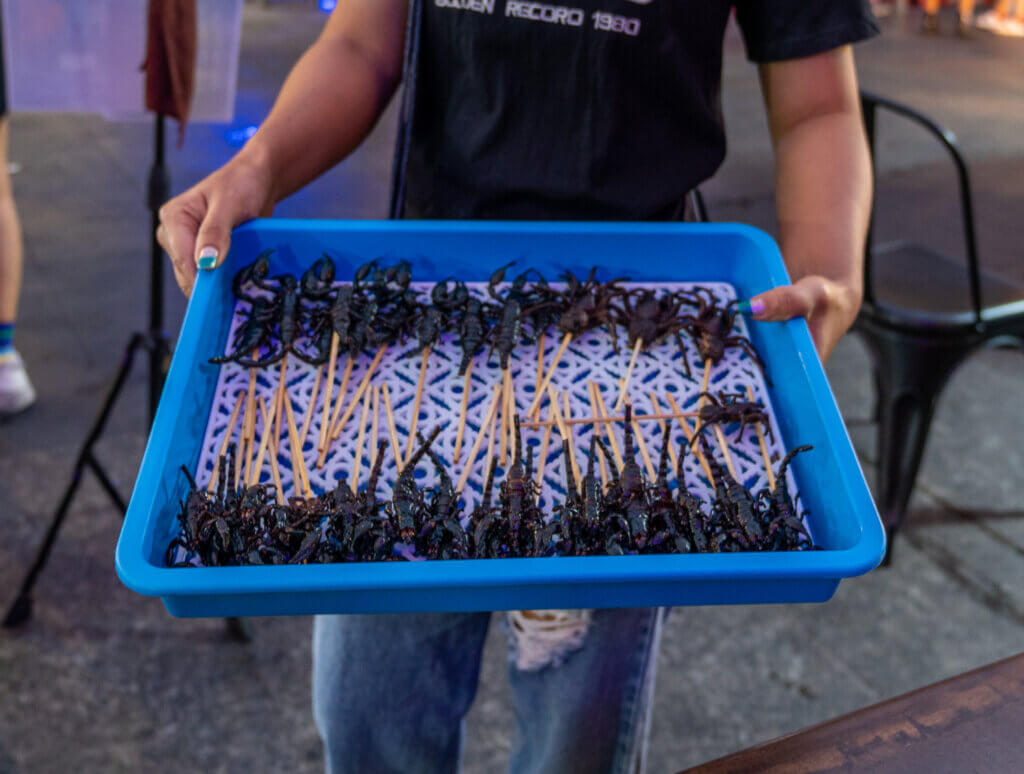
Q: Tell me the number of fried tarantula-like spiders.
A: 4